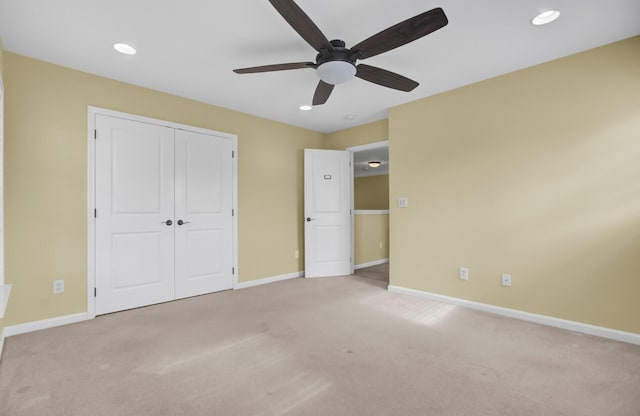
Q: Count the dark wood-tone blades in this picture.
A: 5